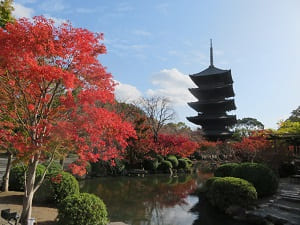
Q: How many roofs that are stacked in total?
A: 5